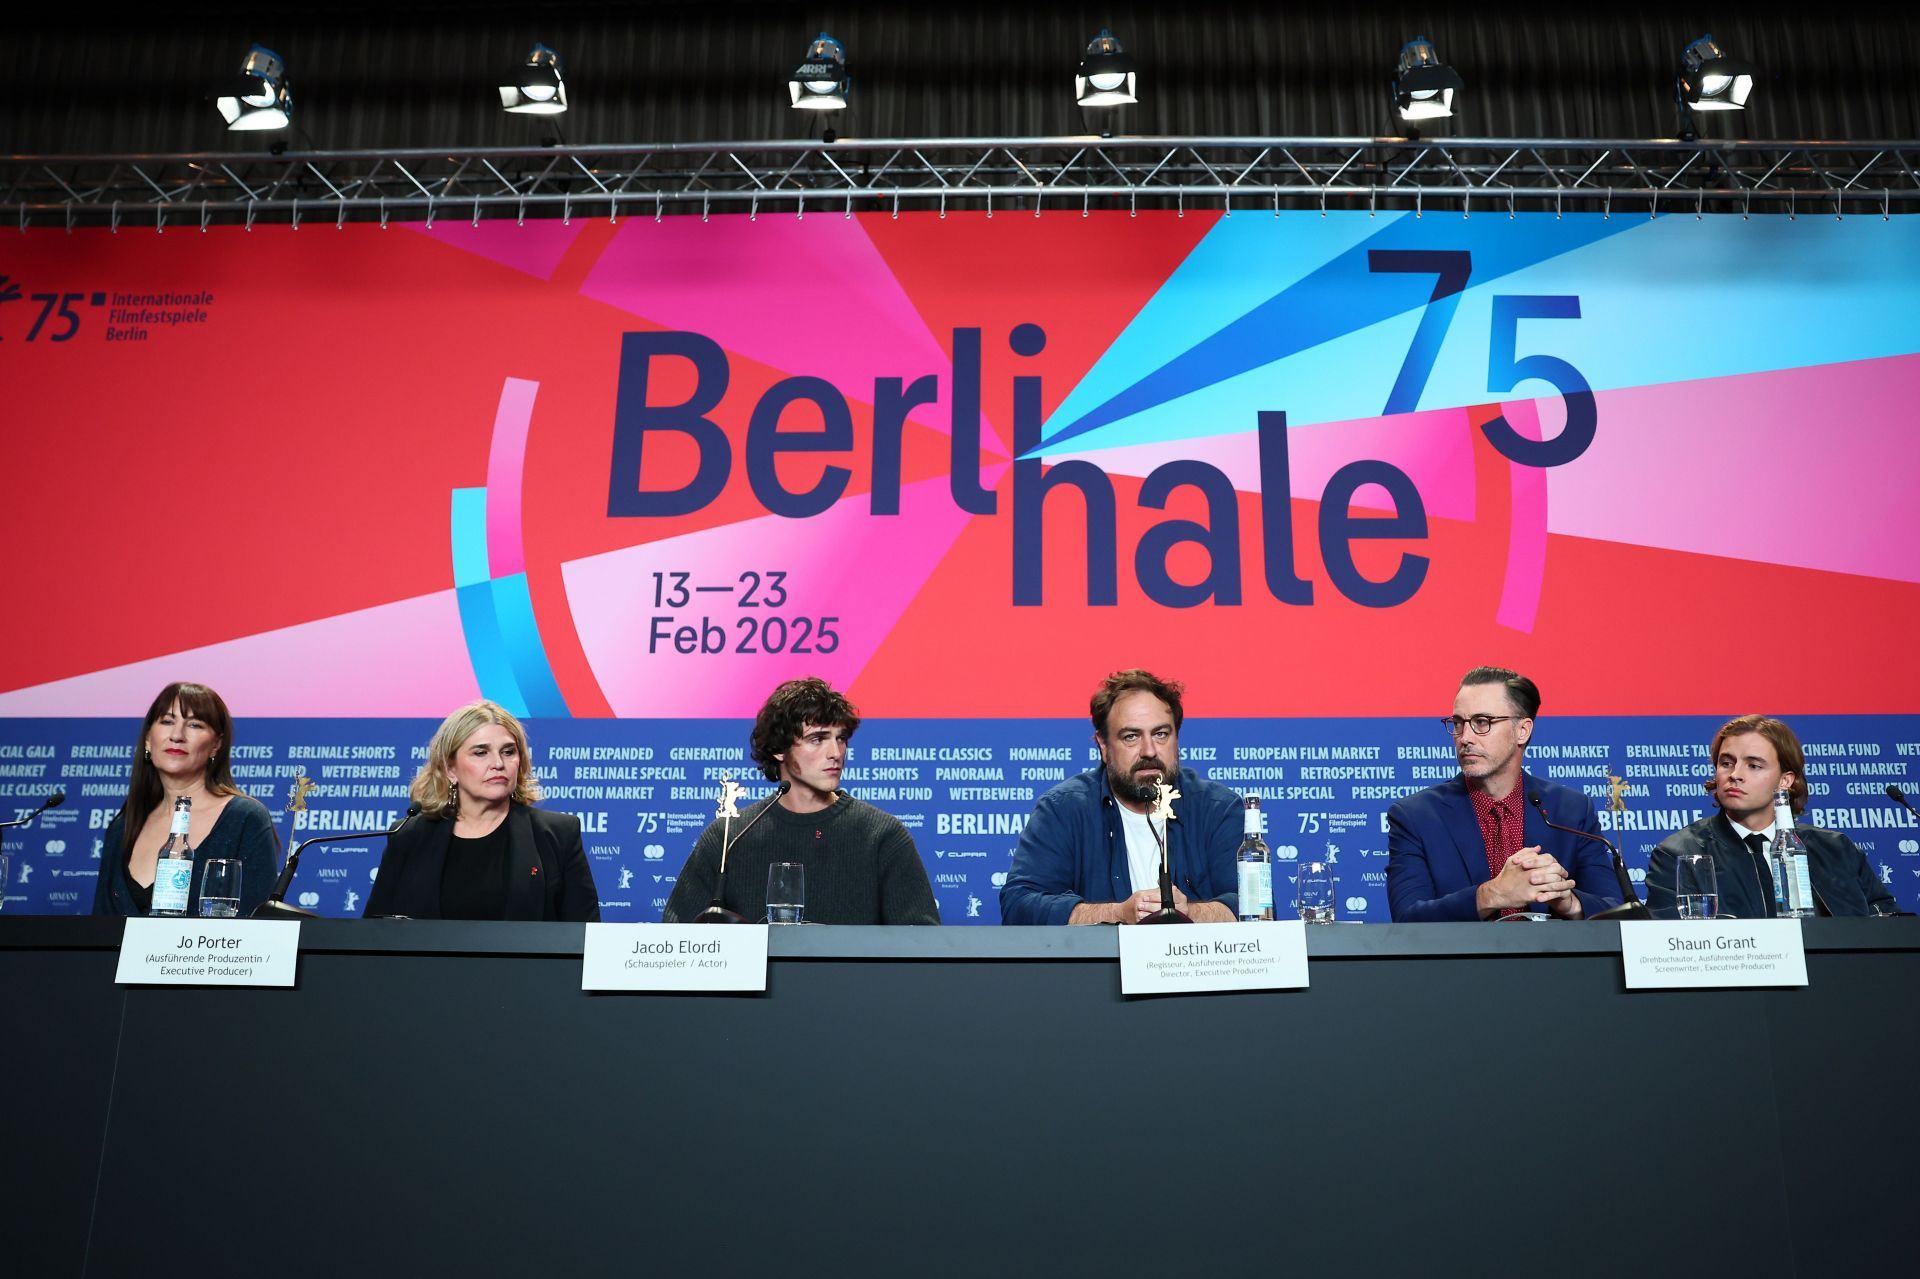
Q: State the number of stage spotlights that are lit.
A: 6